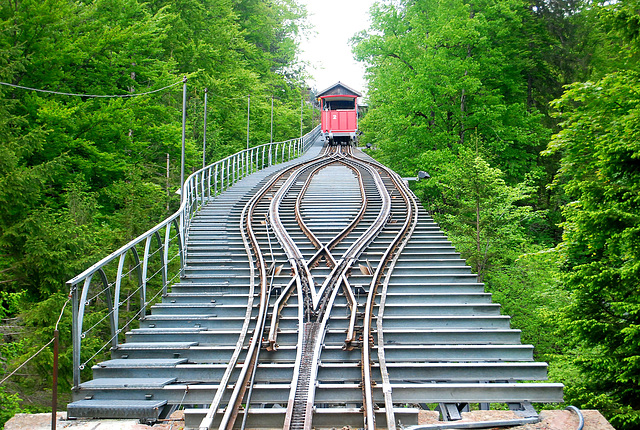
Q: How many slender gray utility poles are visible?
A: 5